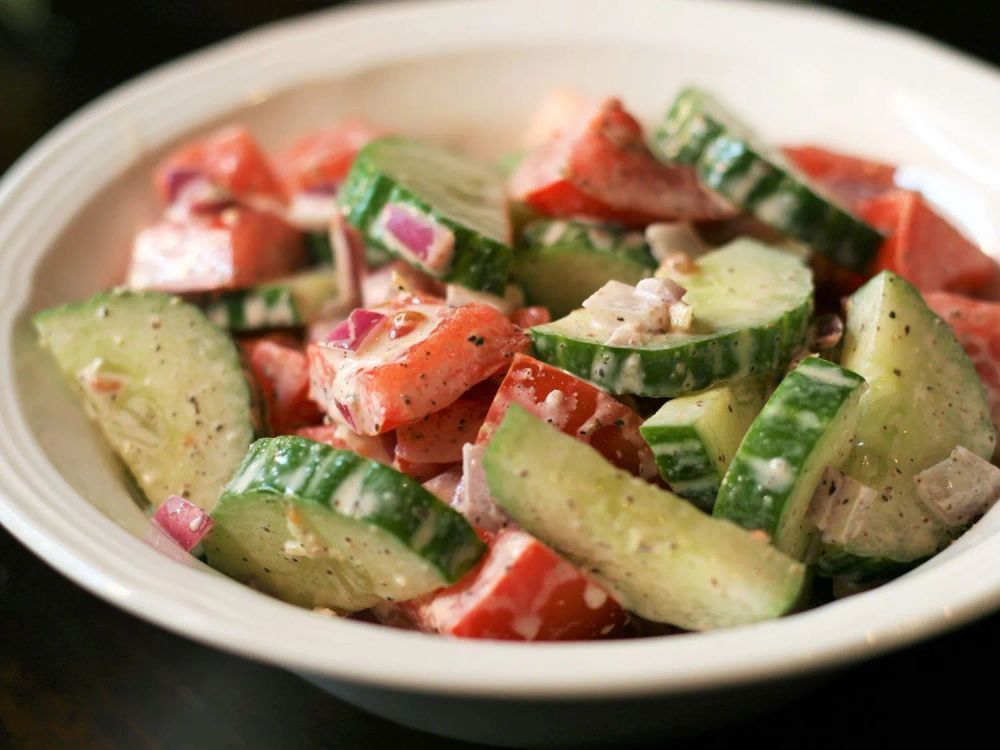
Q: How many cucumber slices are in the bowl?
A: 11